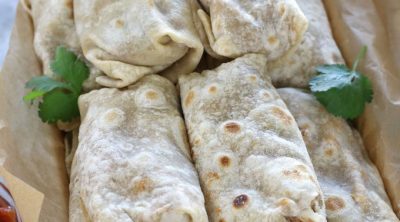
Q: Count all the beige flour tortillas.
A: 7